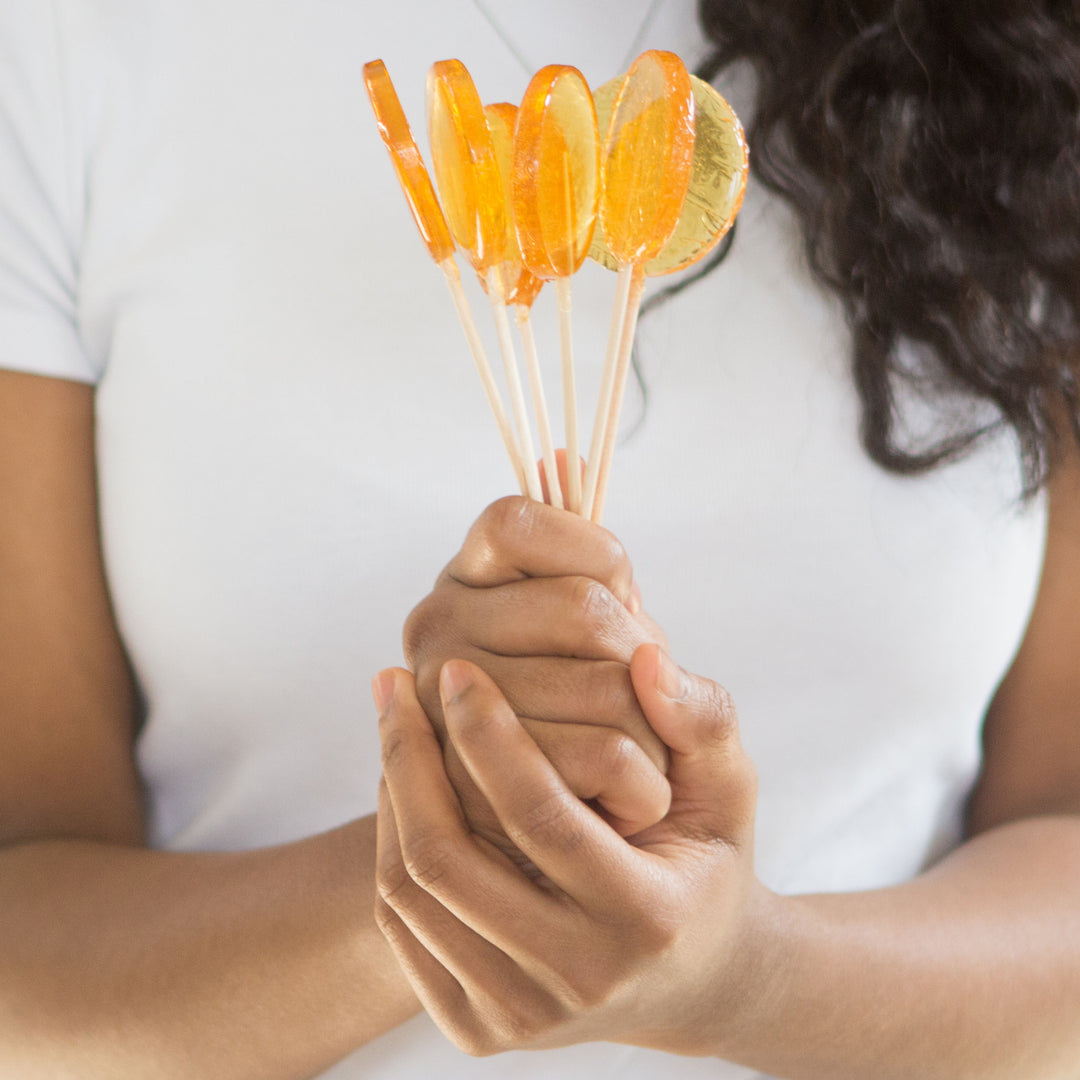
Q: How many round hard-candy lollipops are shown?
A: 6